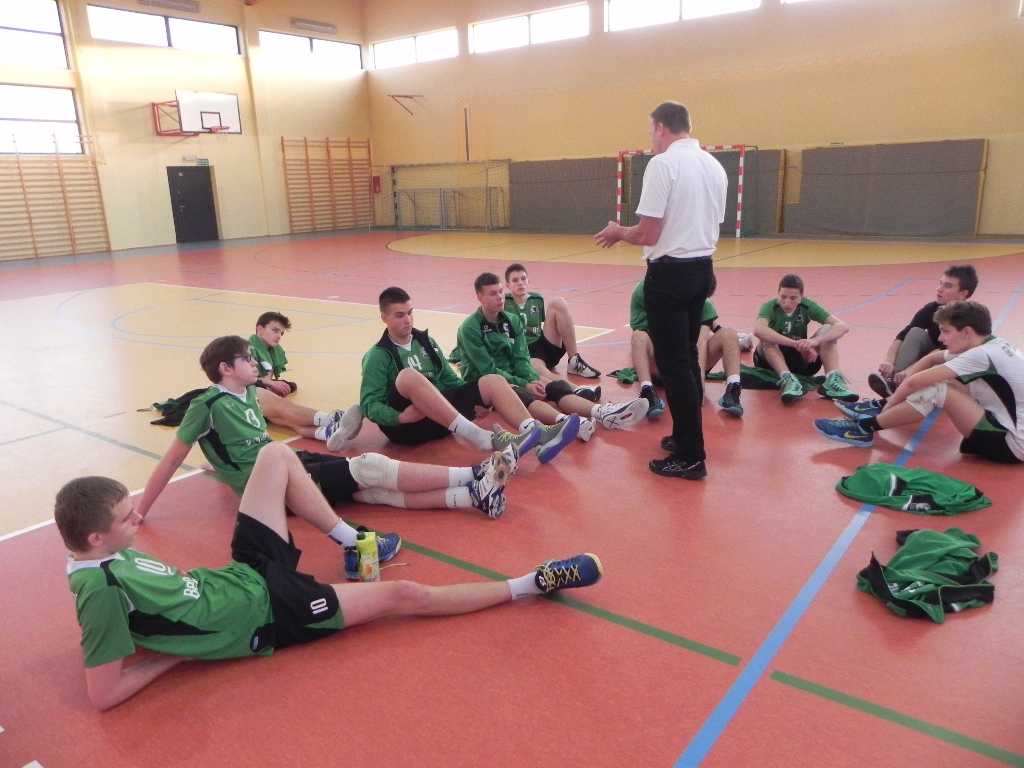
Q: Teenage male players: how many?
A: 10